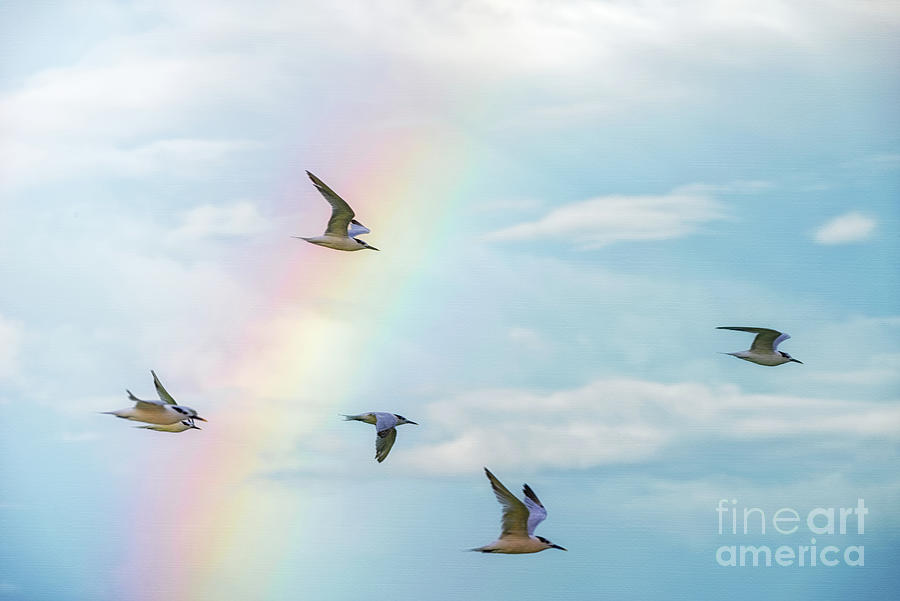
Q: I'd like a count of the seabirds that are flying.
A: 6